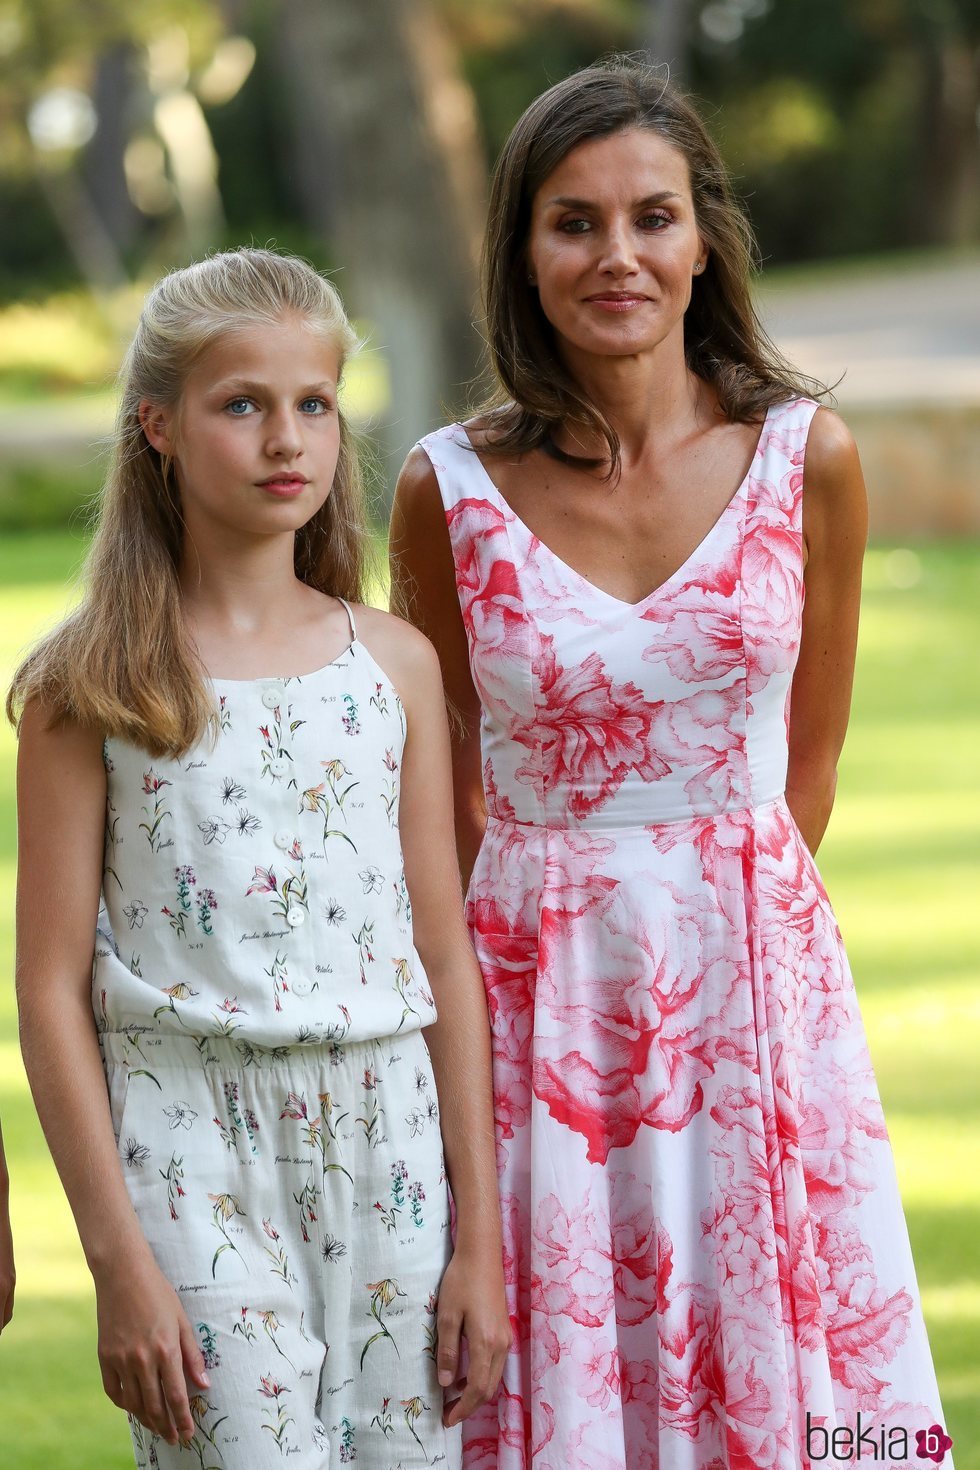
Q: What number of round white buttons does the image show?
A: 5